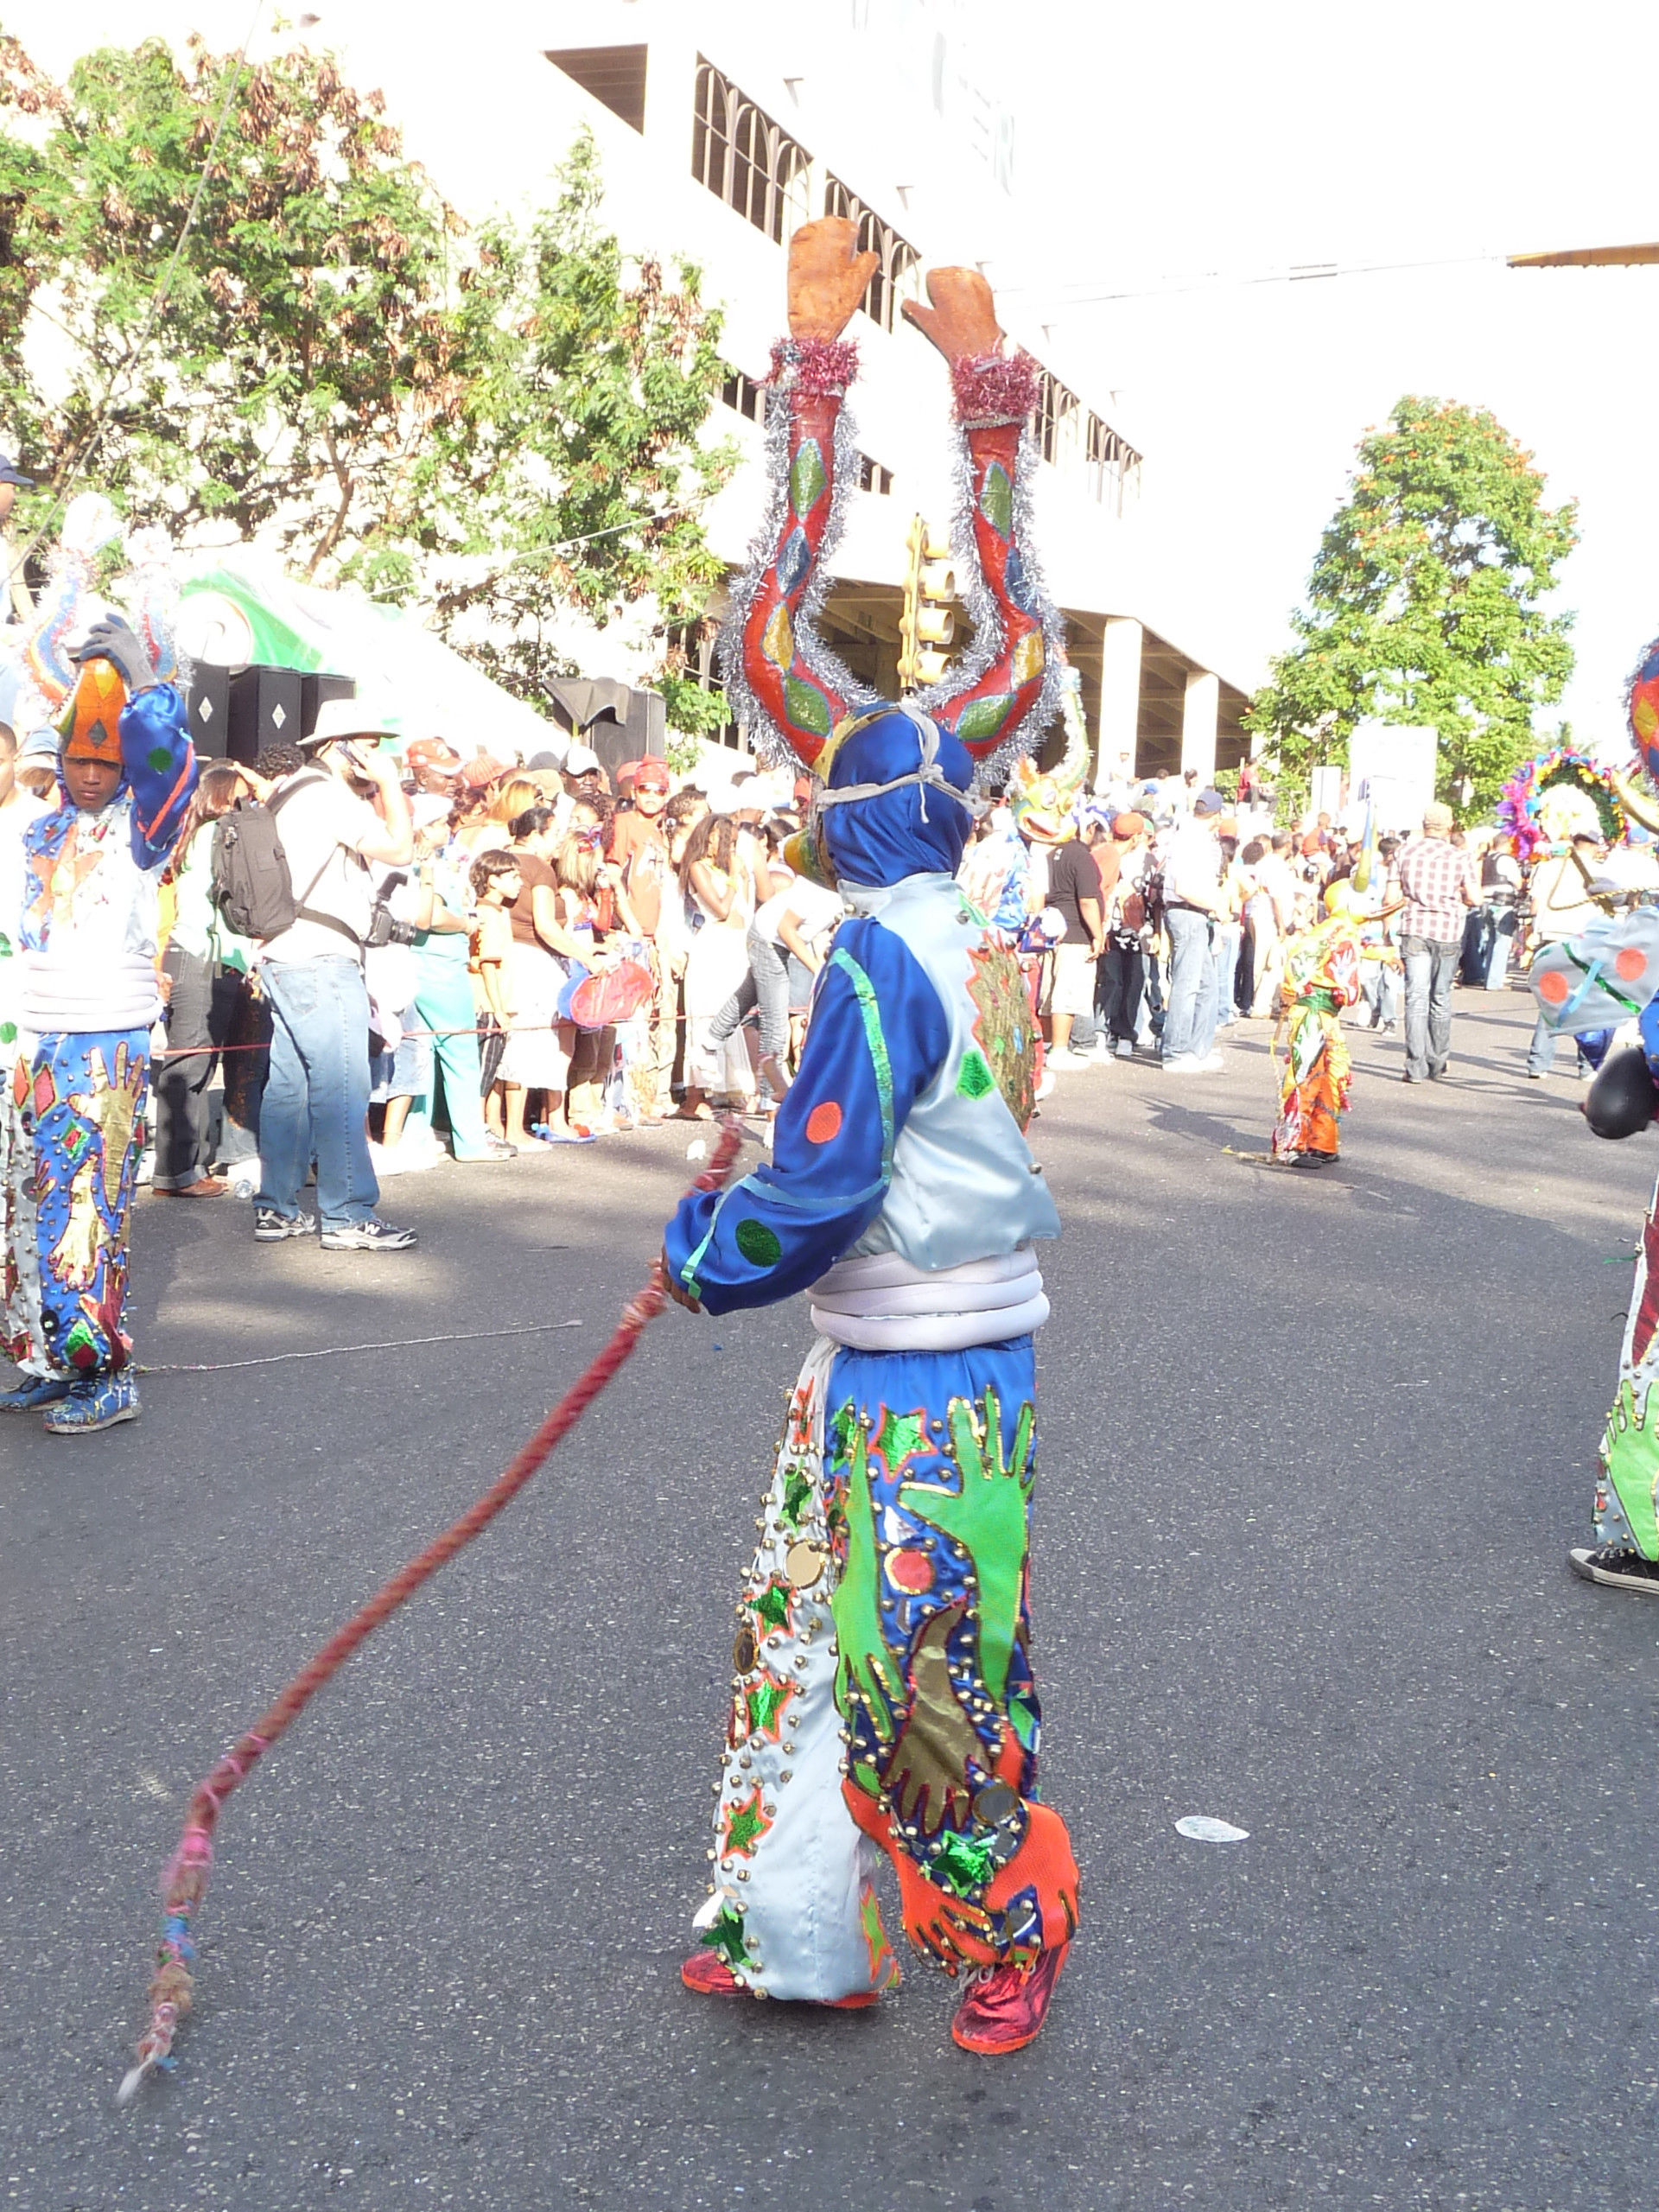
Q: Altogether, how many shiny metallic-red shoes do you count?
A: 2